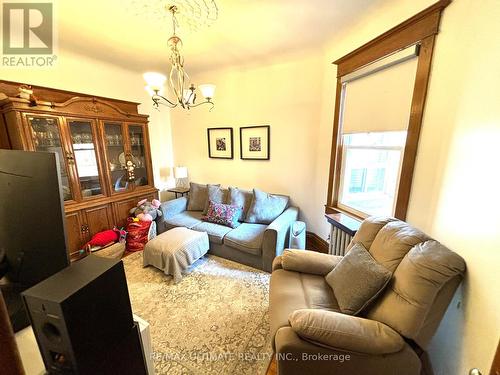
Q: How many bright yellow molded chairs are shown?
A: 0